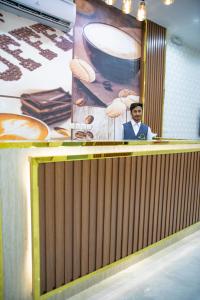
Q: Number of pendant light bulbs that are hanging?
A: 4